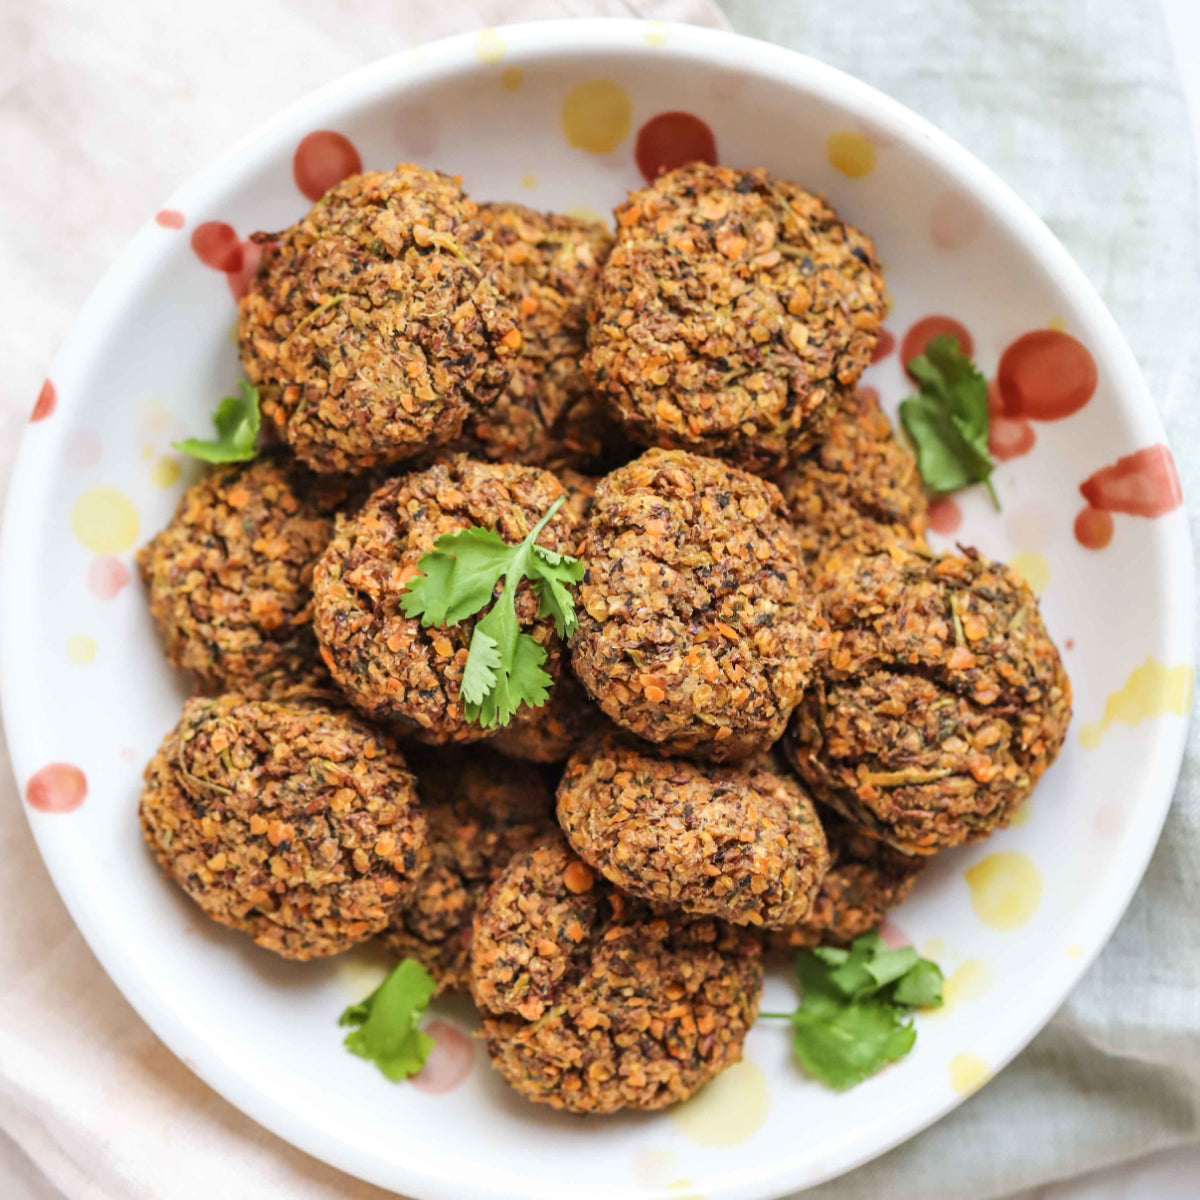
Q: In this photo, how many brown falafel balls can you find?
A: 13